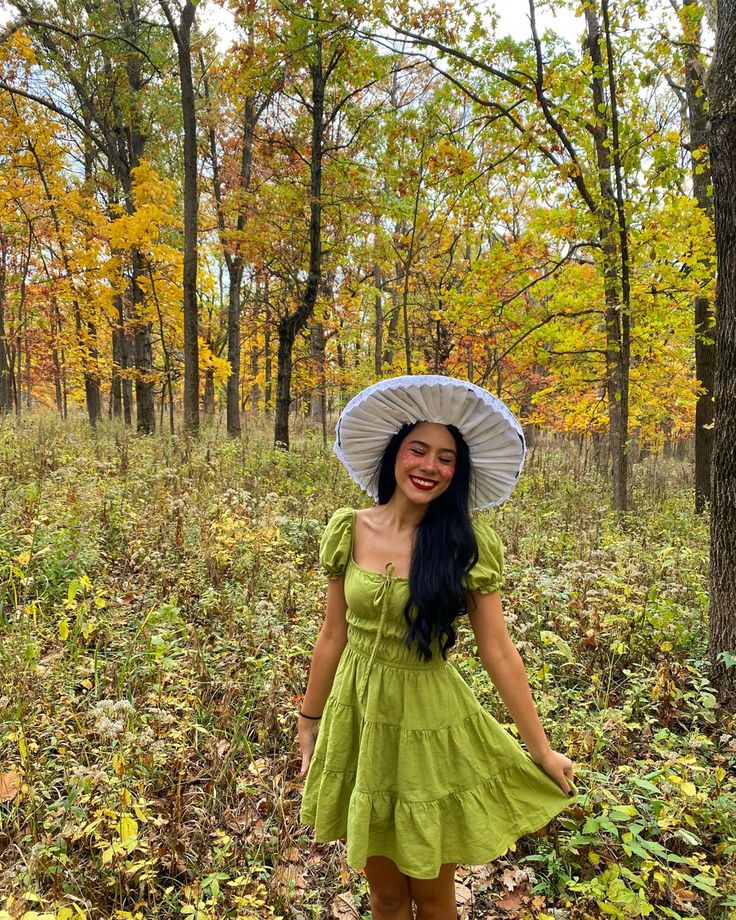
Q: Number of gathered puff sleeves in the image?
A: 2